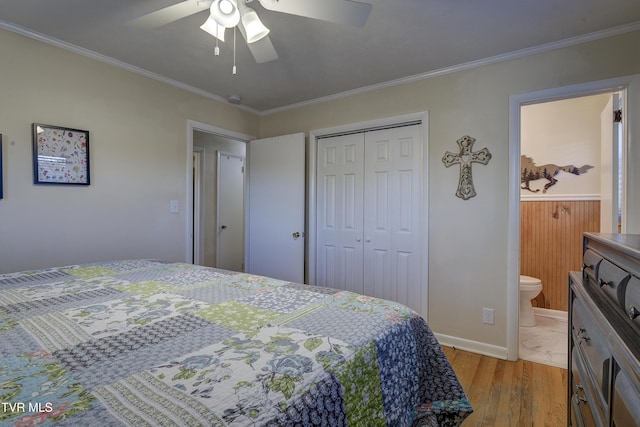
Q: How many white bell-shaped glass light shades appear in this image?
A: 3